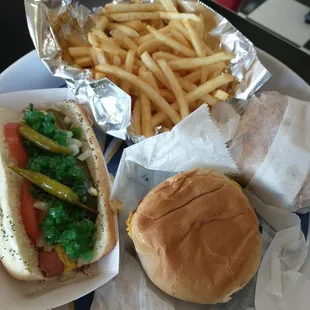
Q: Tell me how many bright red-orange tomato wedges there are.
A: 2